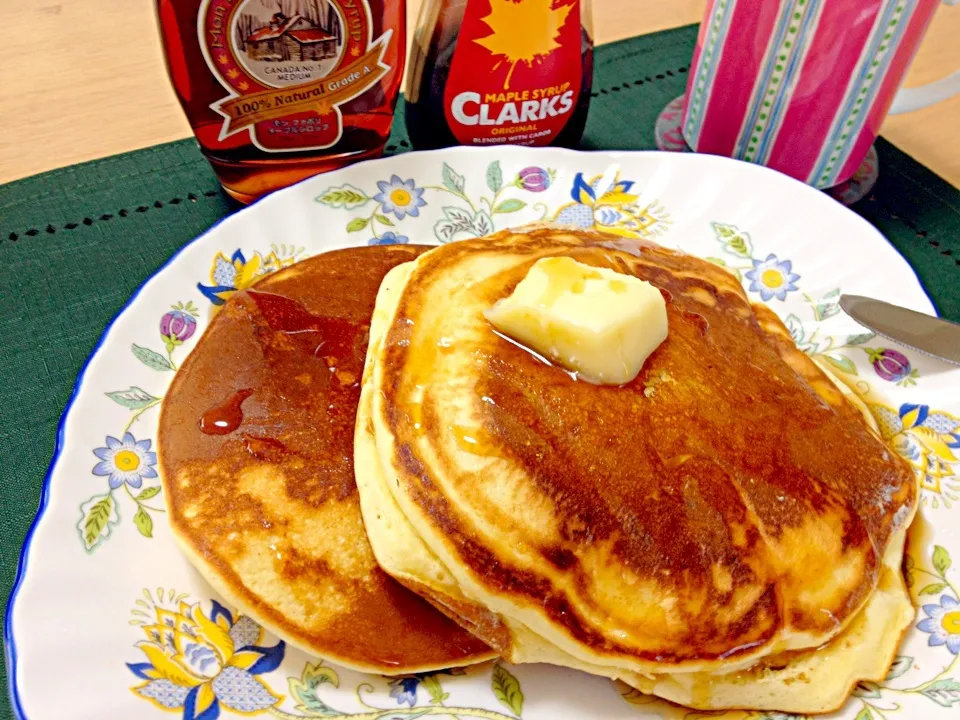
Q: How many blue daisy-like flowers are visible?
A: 4